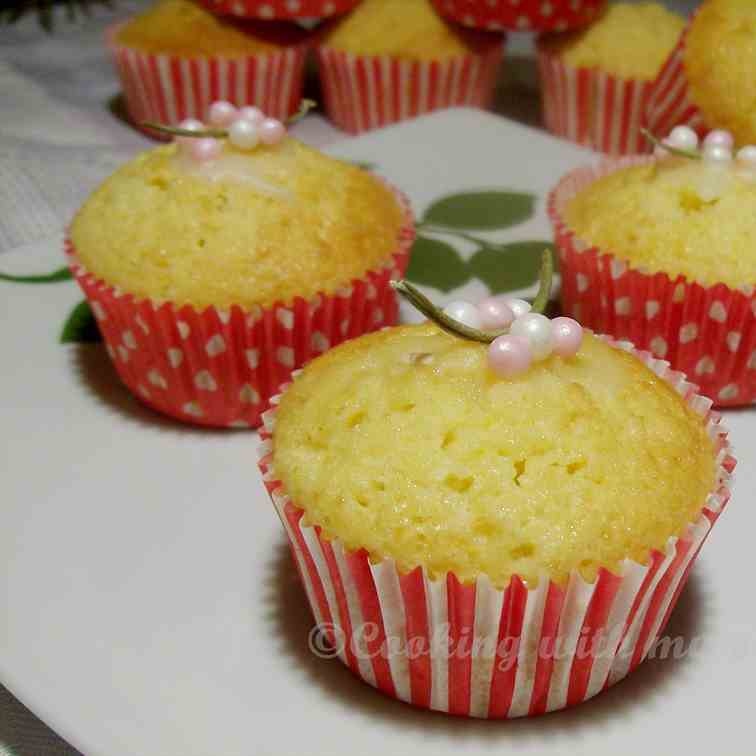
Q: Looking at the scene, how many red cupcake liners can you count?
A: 9